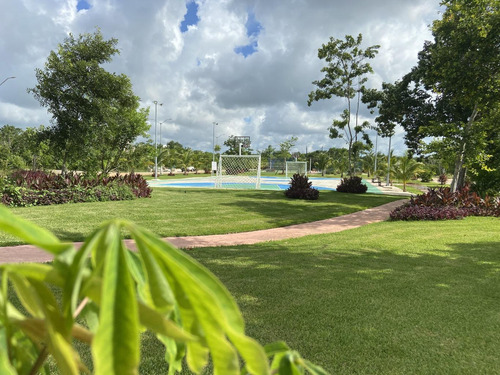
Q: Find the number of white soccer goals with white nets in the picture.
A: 2